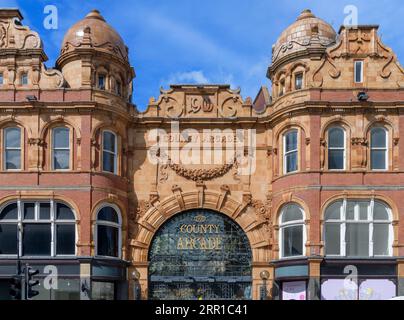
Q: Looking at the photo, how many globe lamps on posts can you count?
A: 2